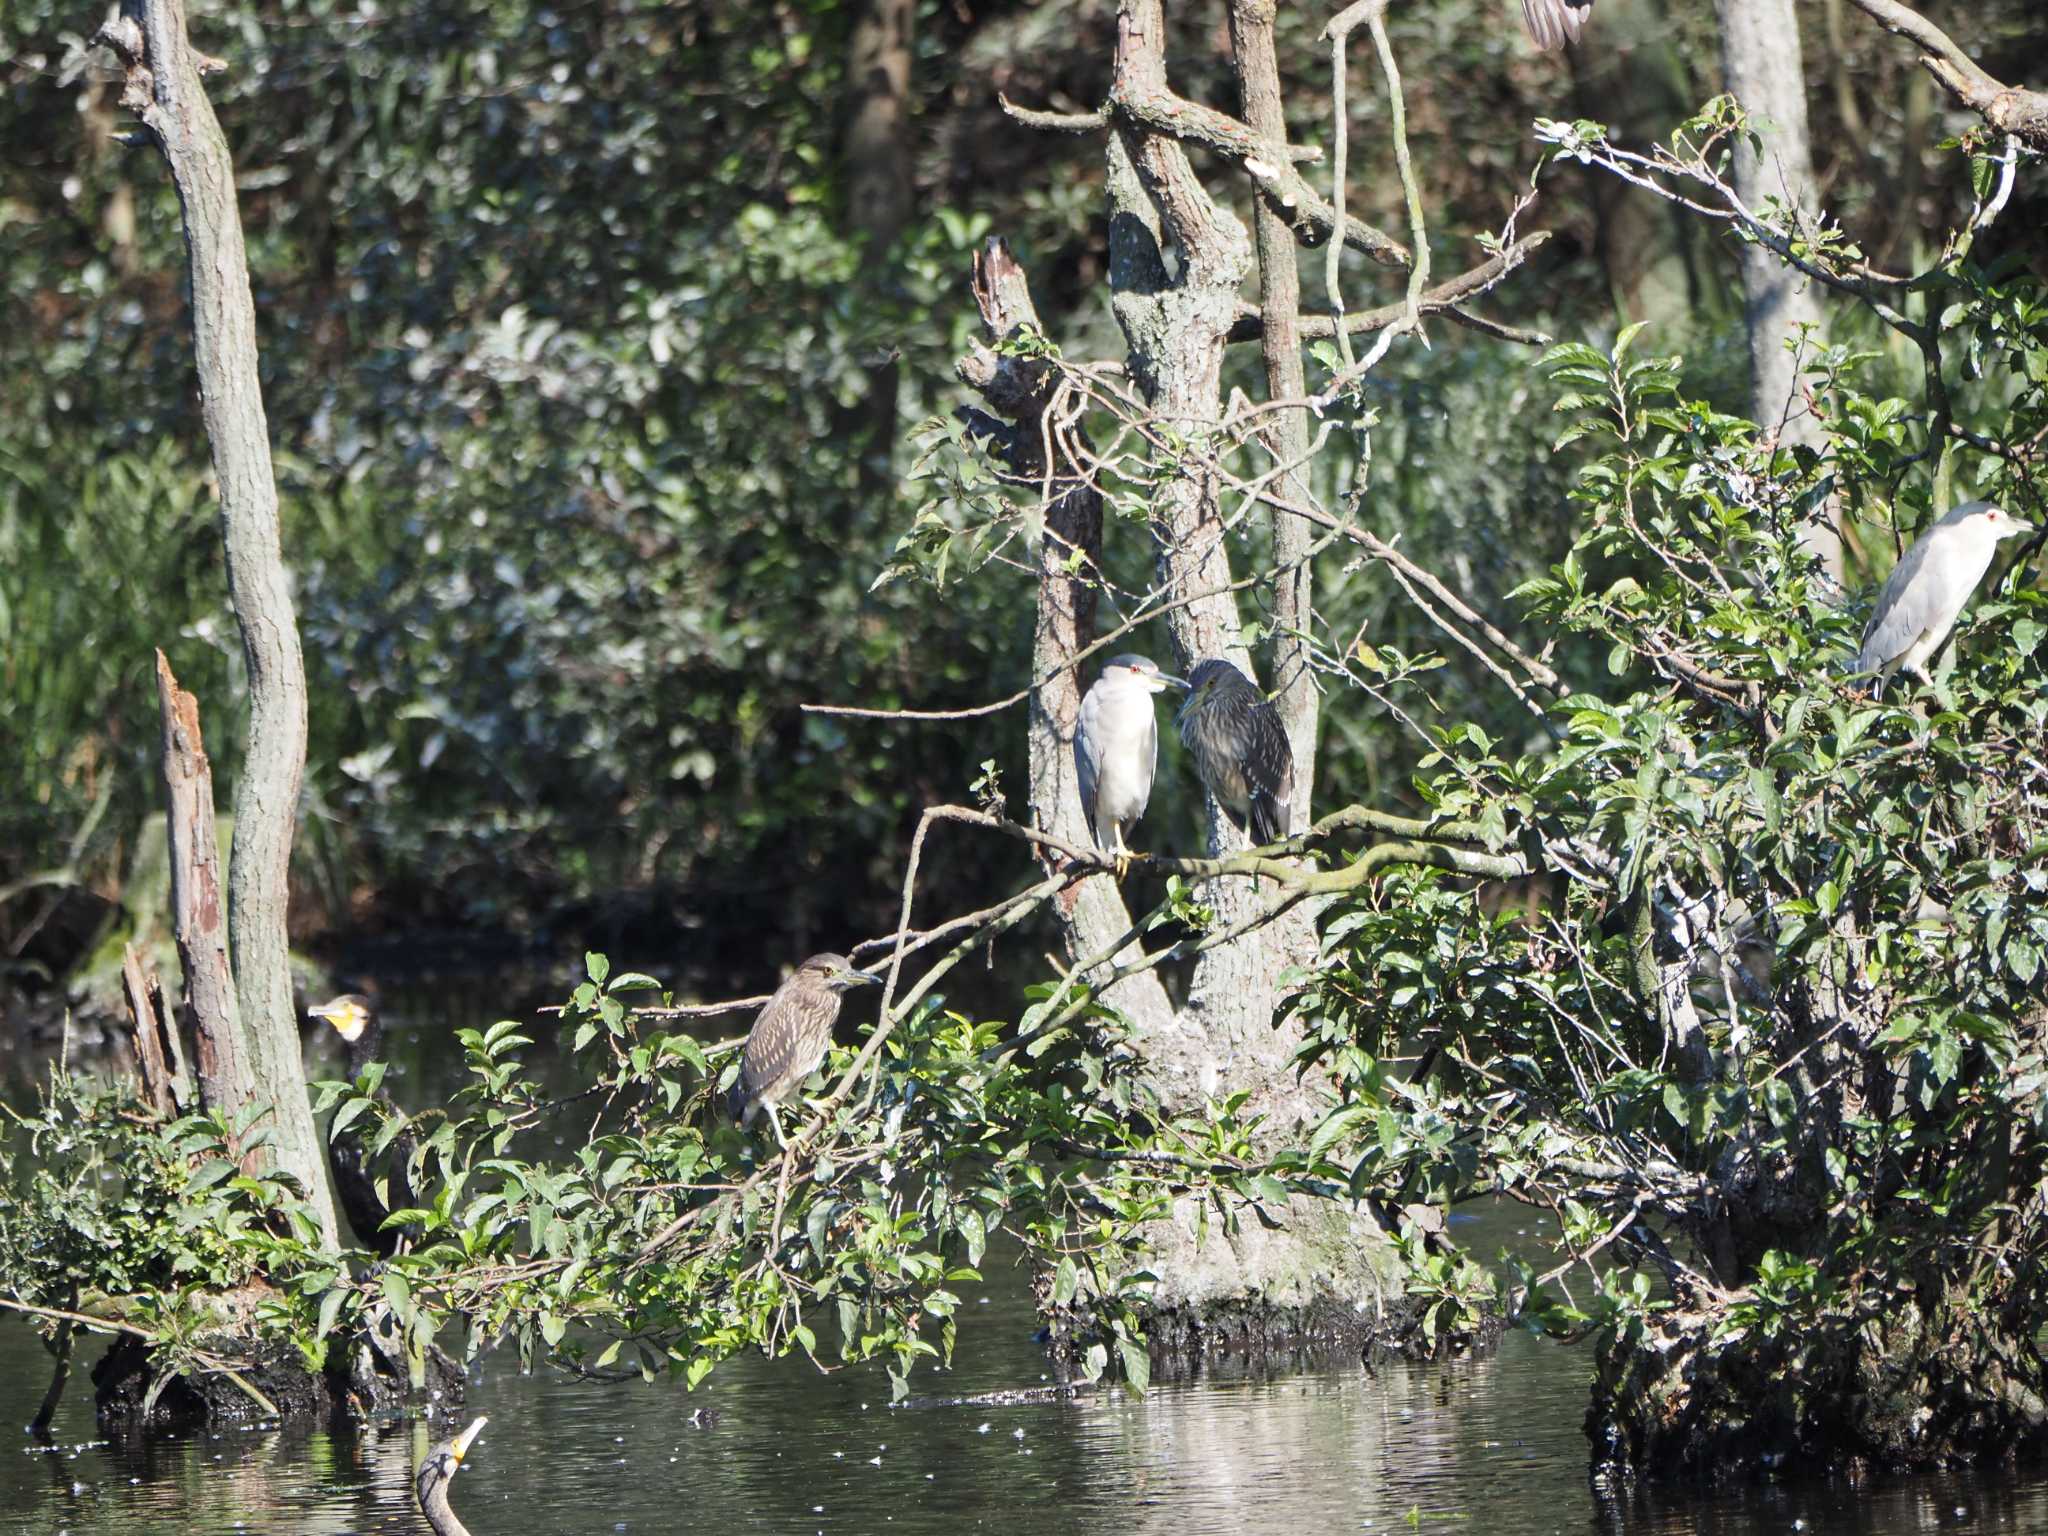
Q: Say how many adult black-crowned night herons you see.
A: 2